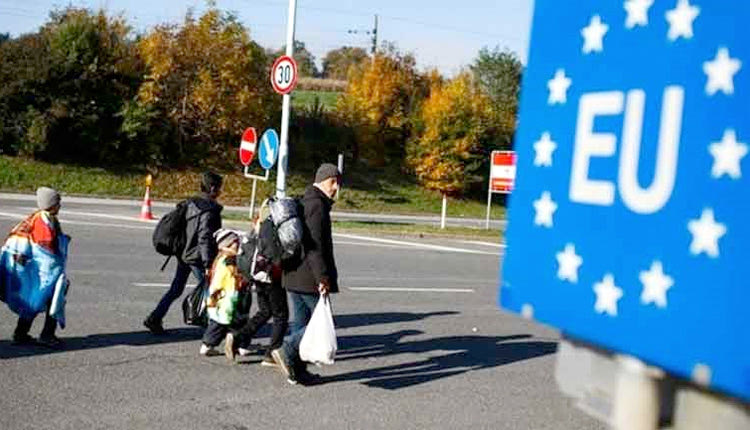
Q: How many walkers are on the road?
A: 5